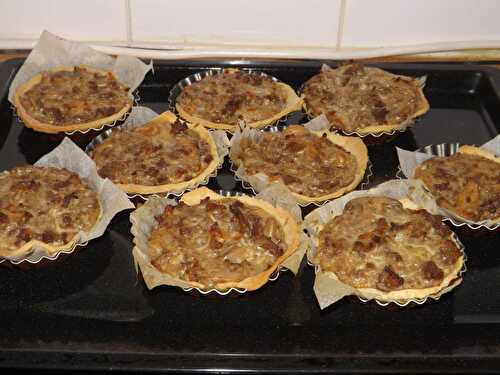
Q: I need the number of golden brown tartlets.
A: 9